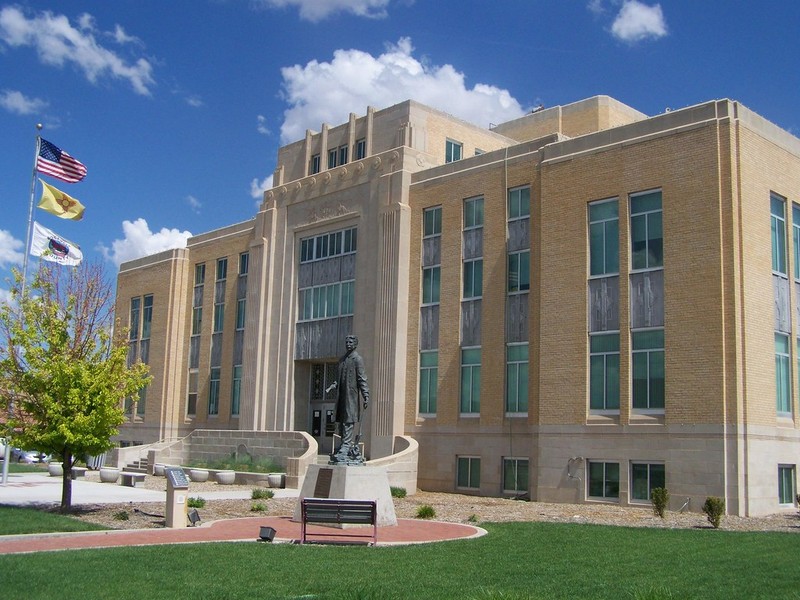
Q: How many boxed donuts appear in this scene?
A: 0